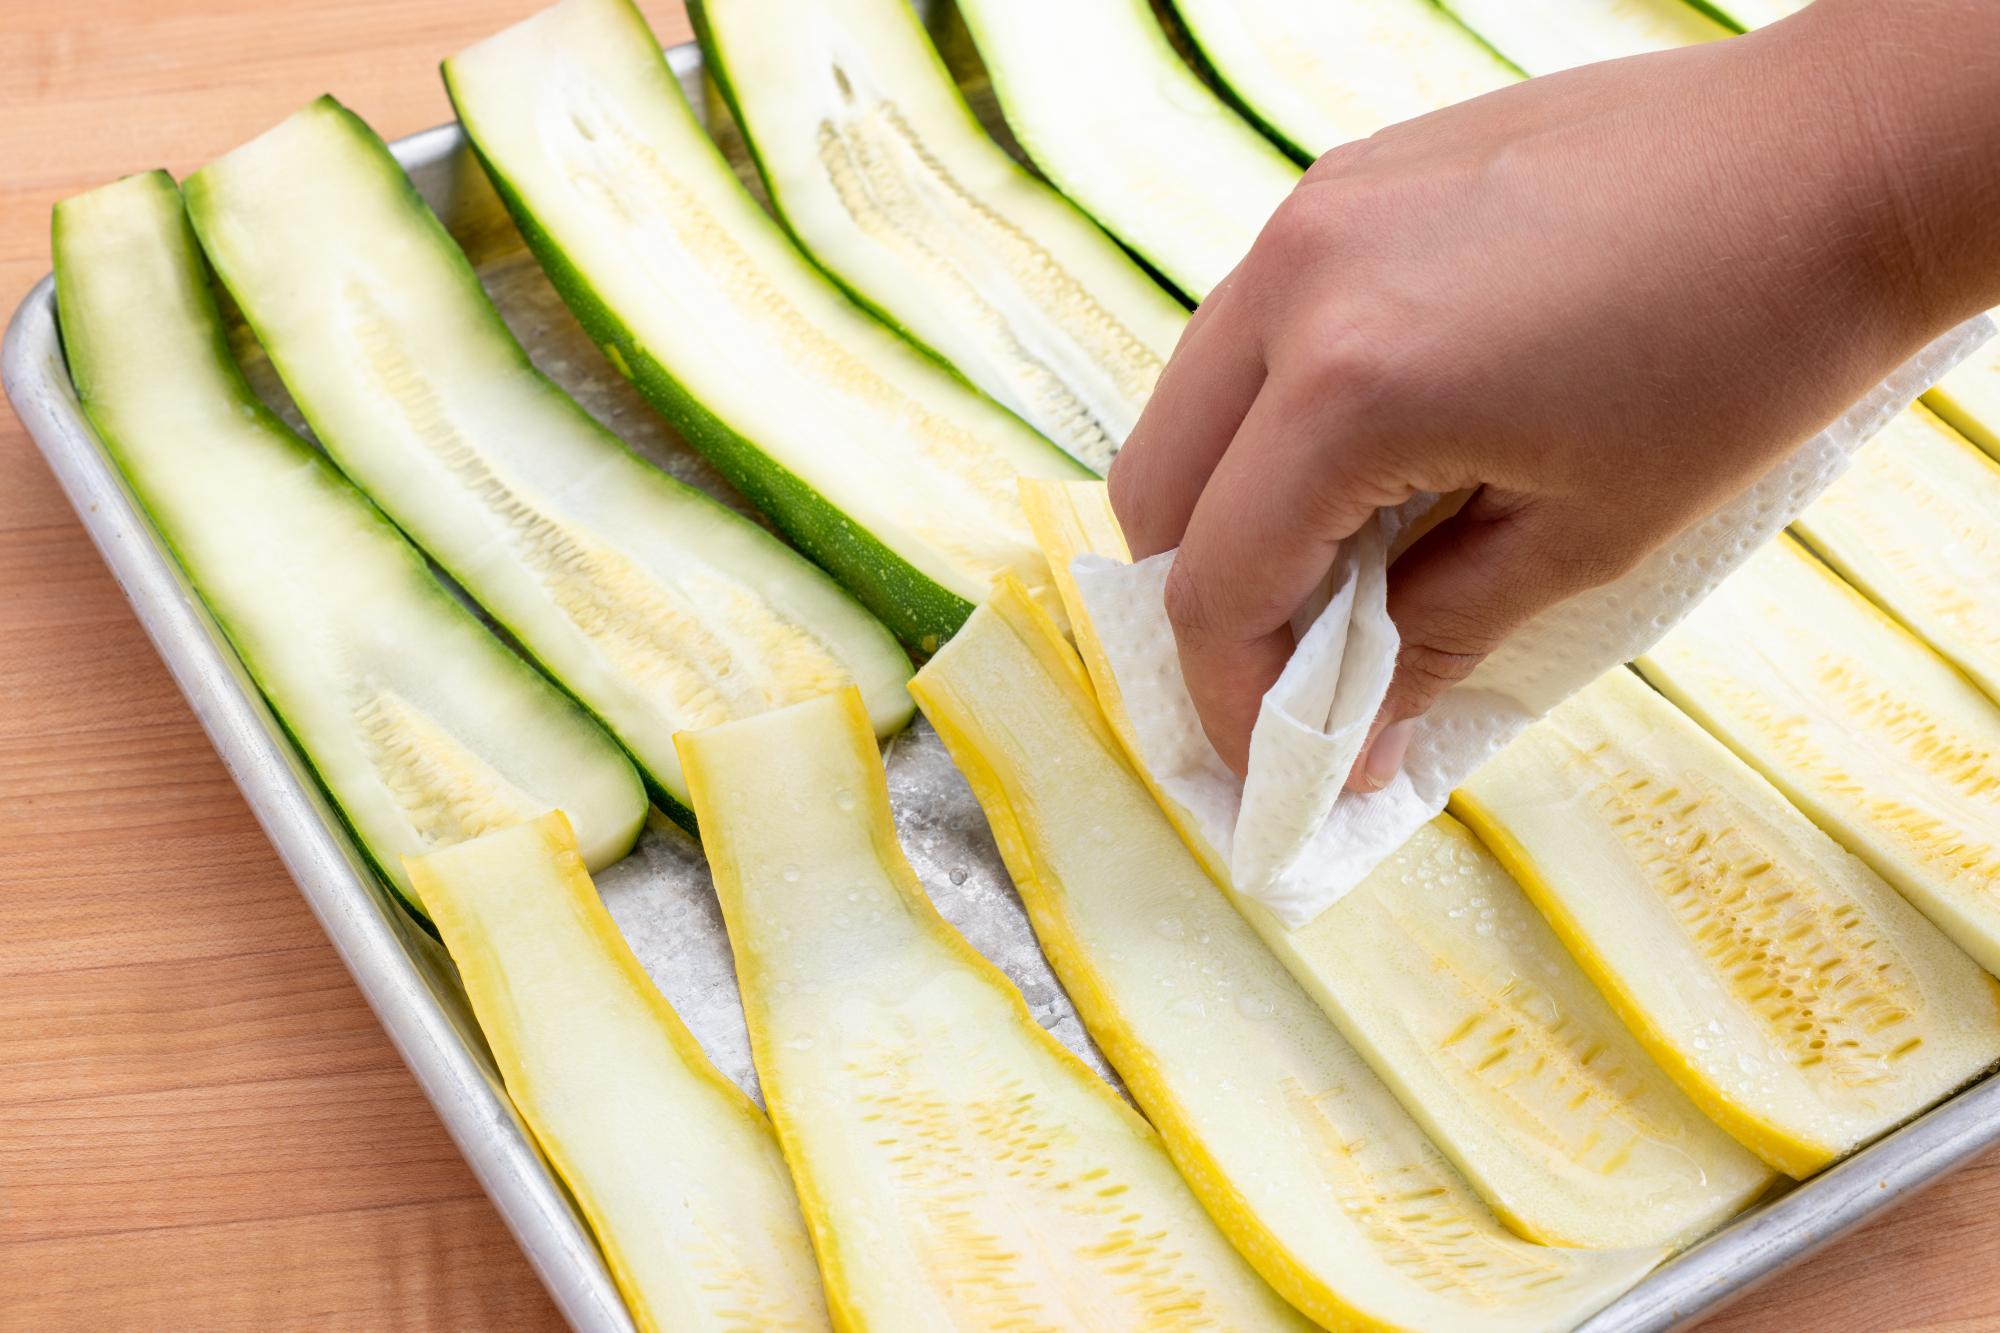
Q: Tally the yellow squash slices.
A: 8